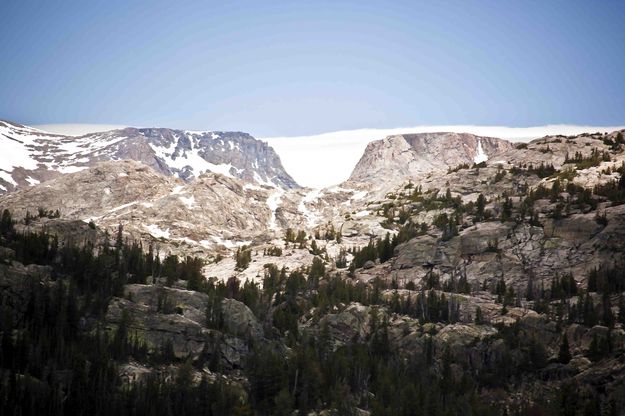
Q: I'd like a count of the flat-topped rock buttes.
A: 2